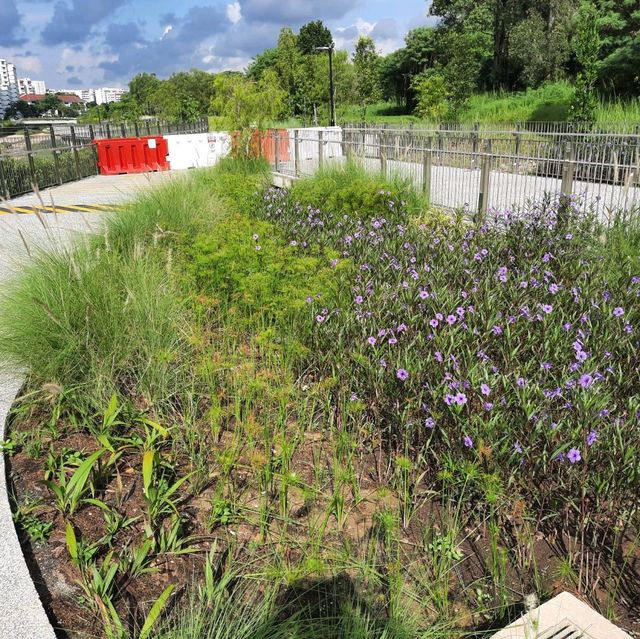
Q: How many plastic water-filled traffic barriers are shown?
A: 4